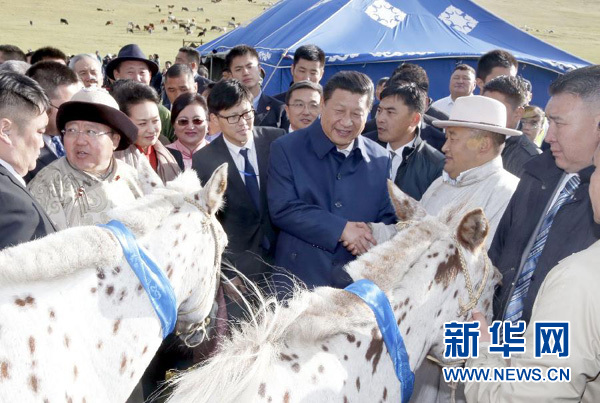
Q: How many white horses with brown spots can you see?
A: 2